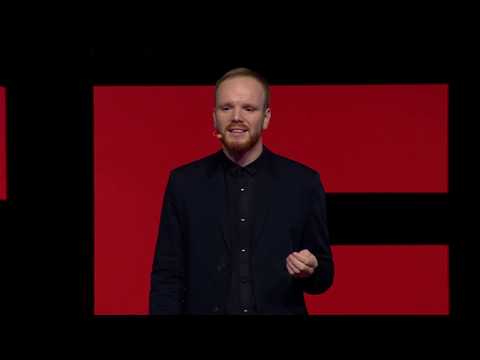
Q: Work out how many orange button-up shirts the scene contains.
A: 0